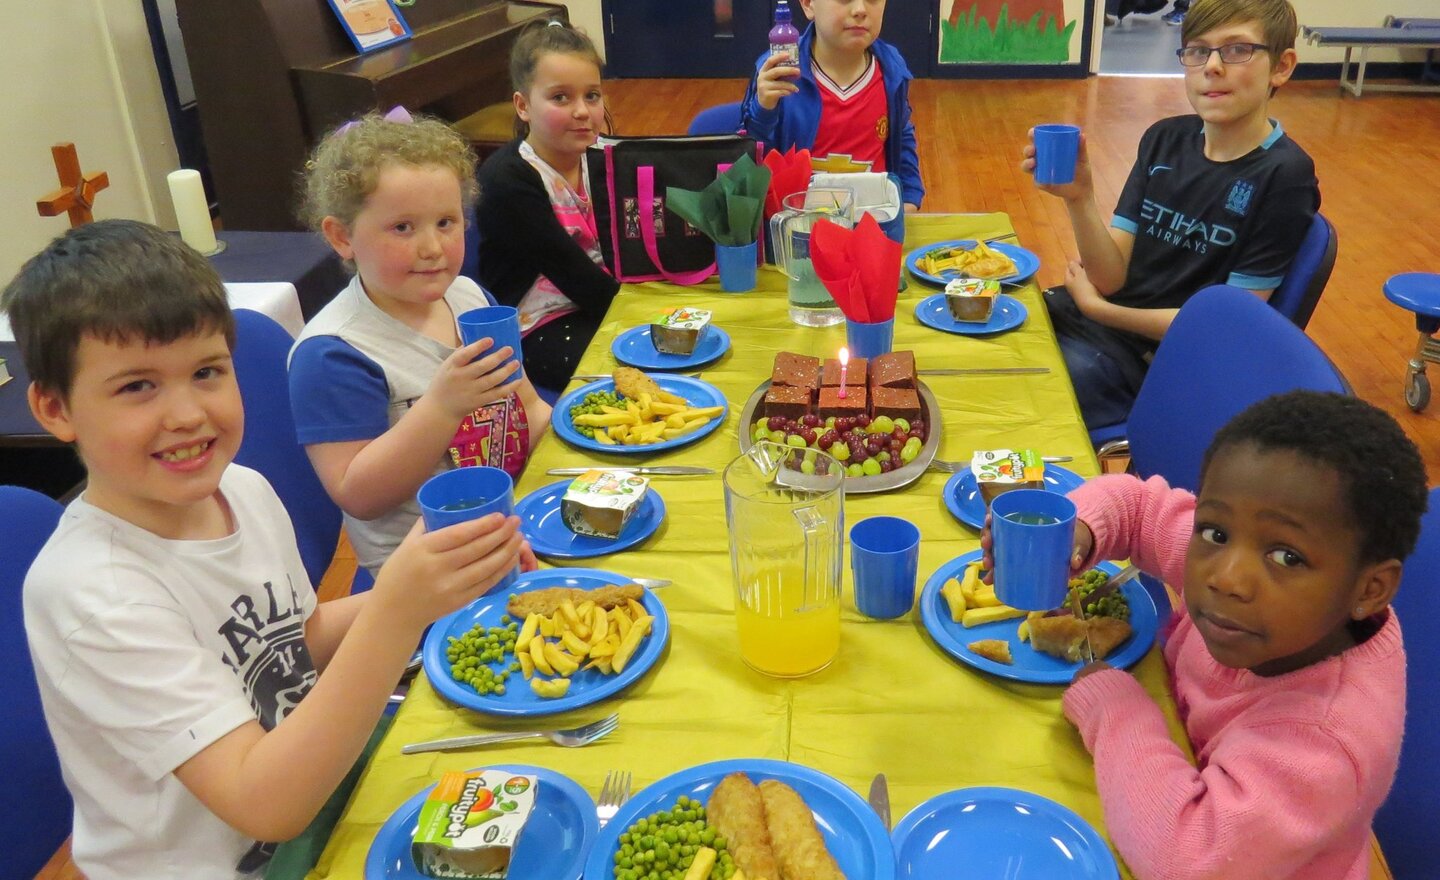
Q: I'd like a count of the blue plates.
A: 11